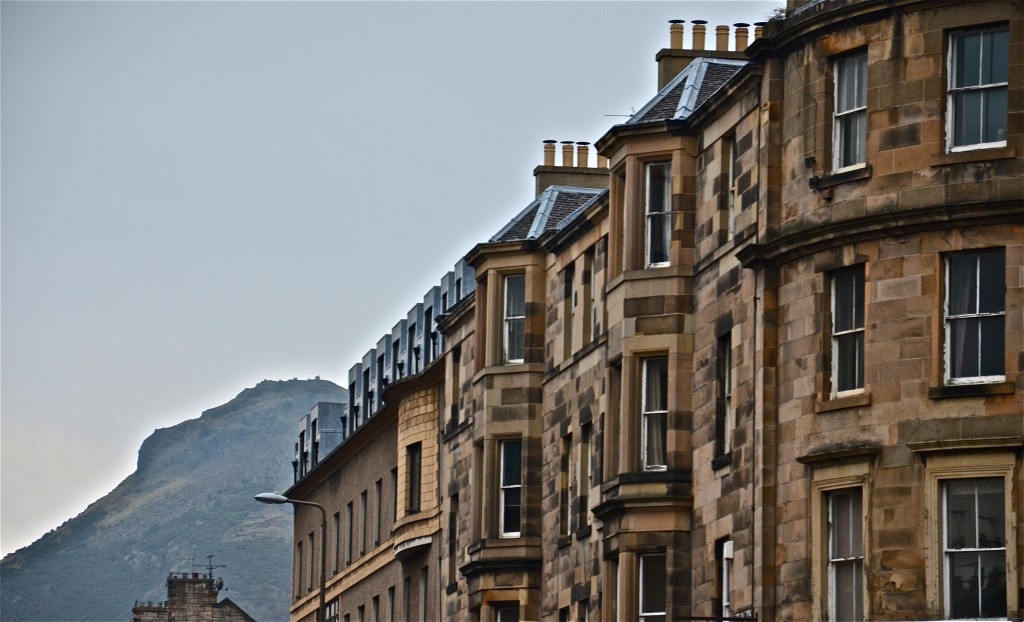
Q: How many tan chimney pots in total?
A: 9